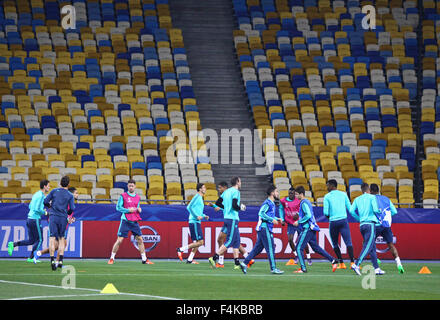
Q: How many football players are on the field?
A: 13